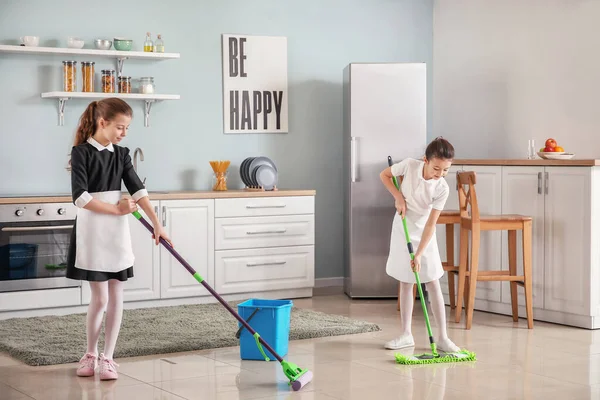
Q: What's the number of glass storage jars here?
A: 5